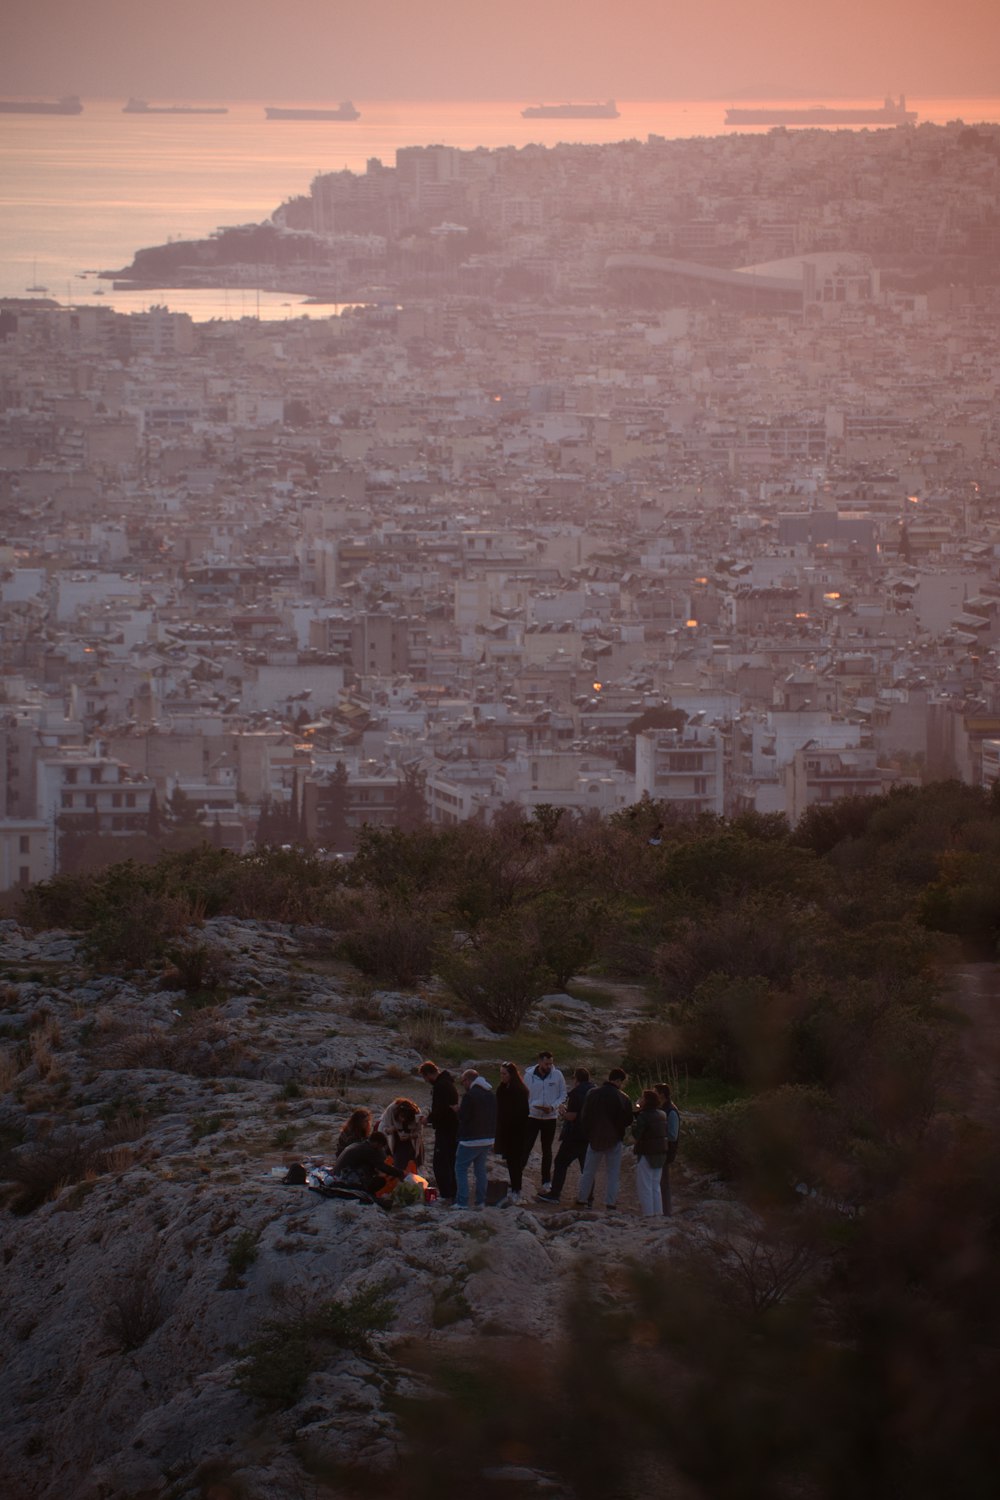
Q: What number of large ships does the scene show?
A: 5